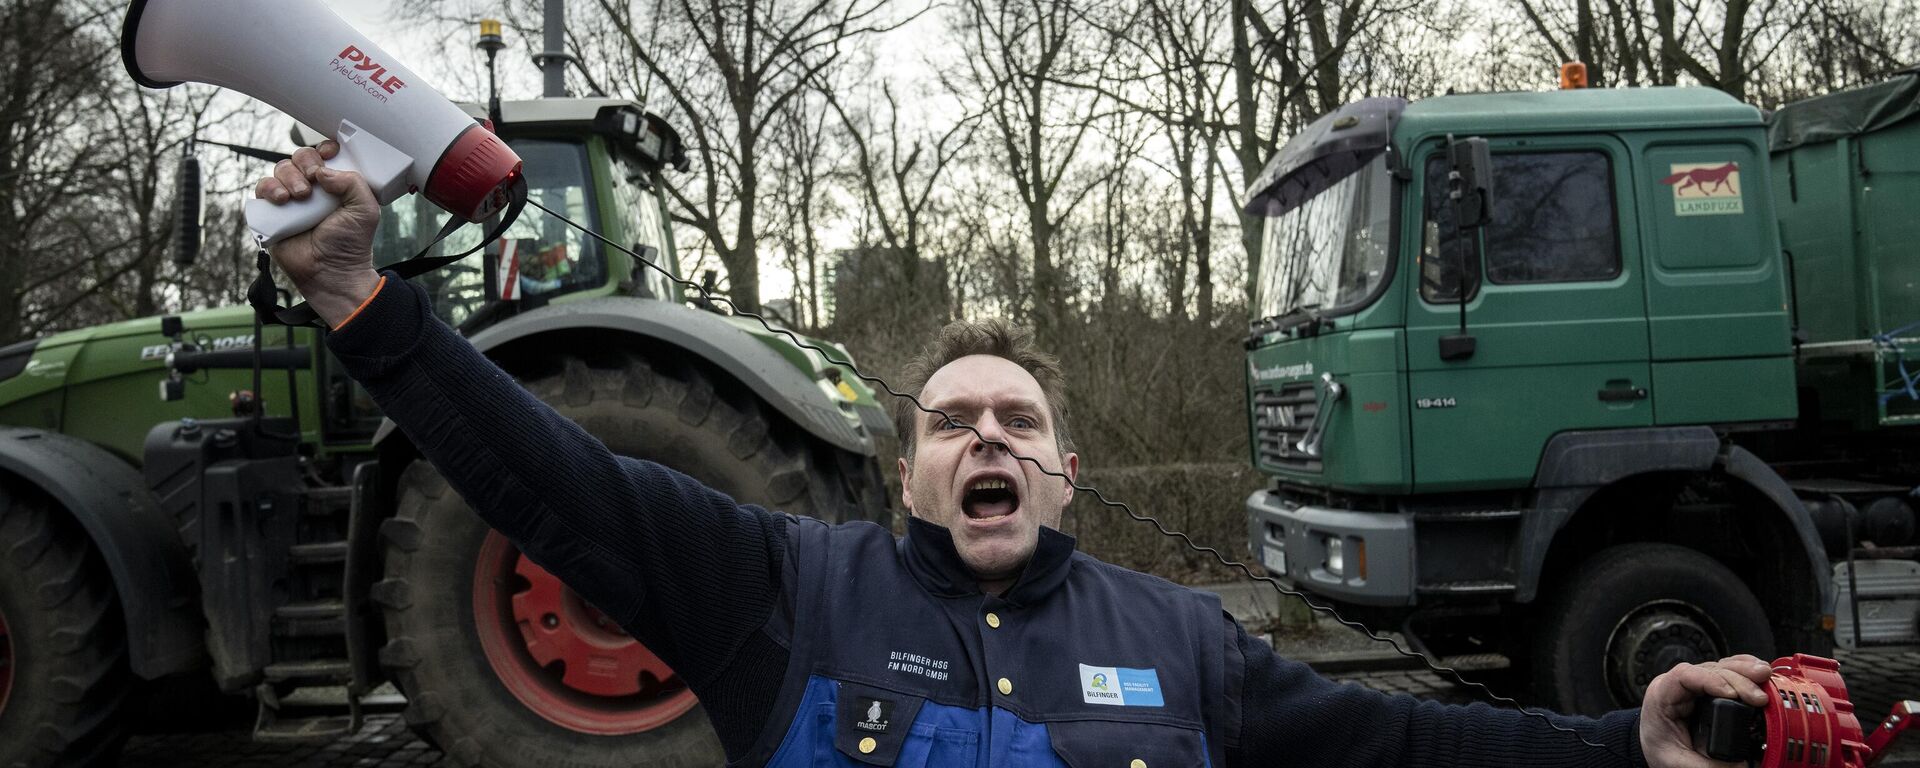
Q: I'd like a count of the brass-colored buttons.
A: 4